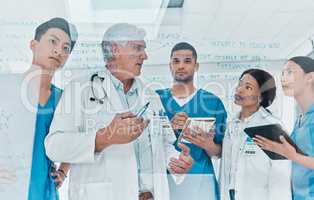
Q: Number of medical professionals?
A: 5